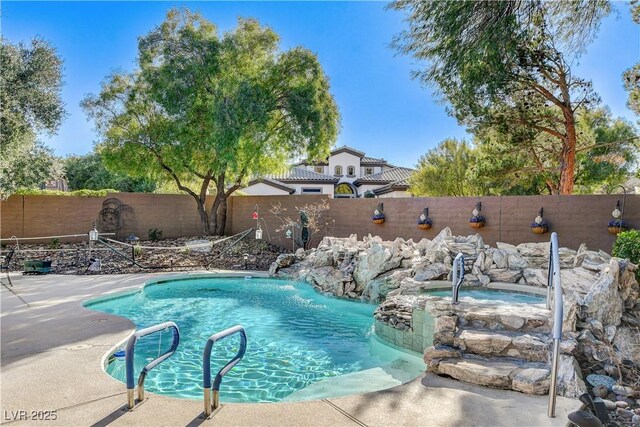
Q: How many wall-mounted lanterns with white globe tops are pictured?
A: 5